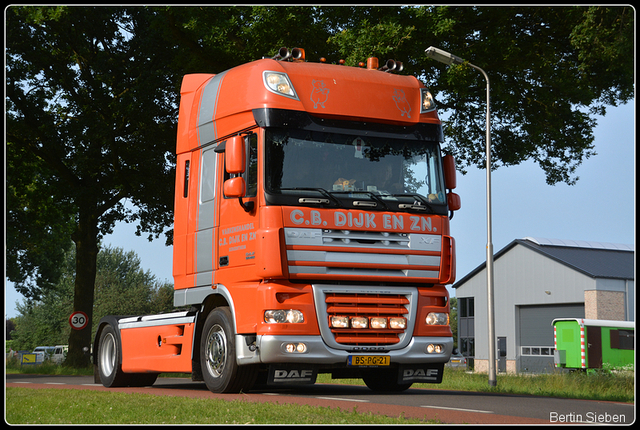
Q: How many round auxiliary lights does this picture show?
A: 4